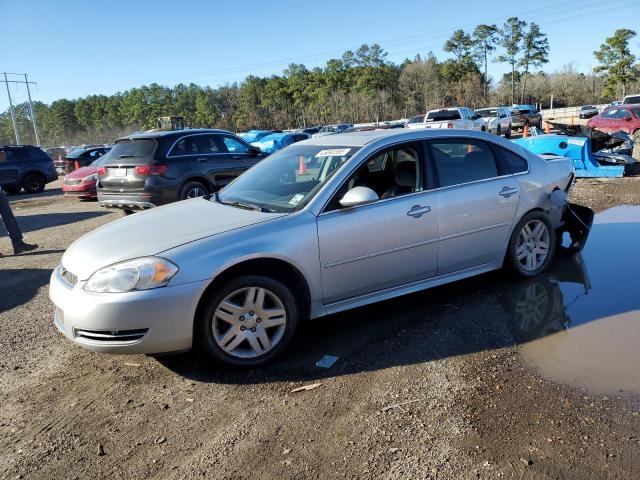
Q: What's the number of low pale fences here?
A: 1